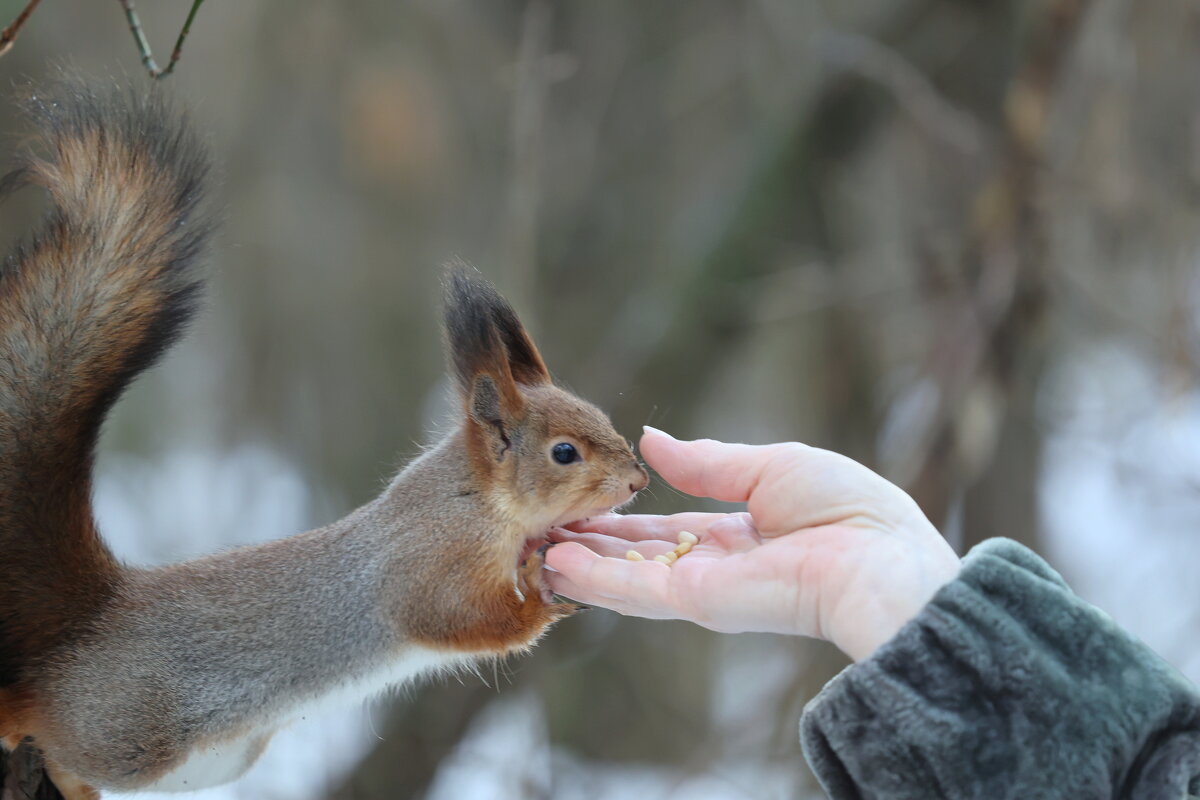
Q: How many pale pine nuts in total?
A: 5